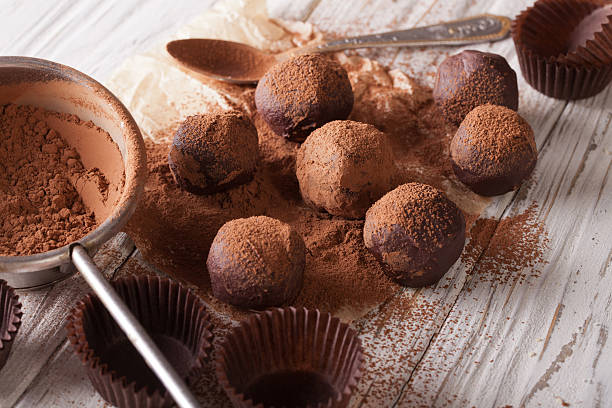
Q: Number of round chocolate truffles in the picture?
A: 7